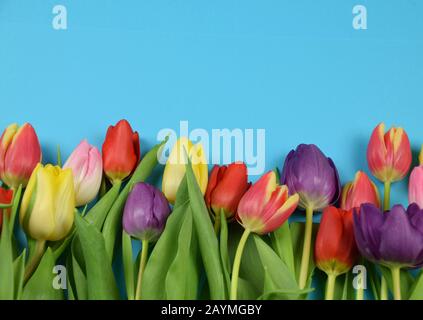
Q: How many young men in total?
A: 0